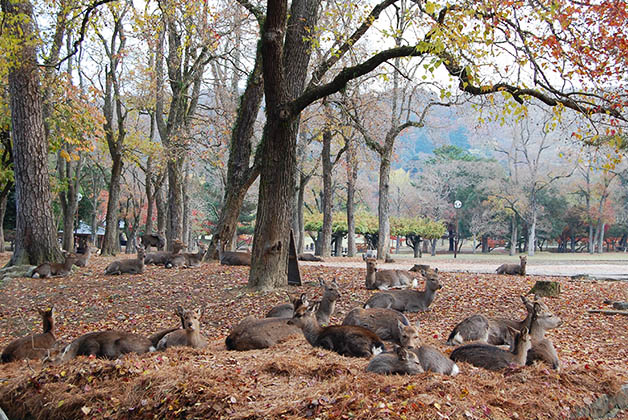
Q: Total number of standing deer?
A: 1